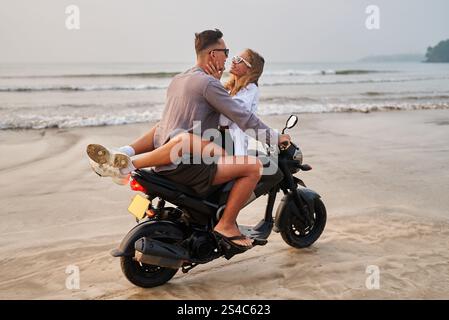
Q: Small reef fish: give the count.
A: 0